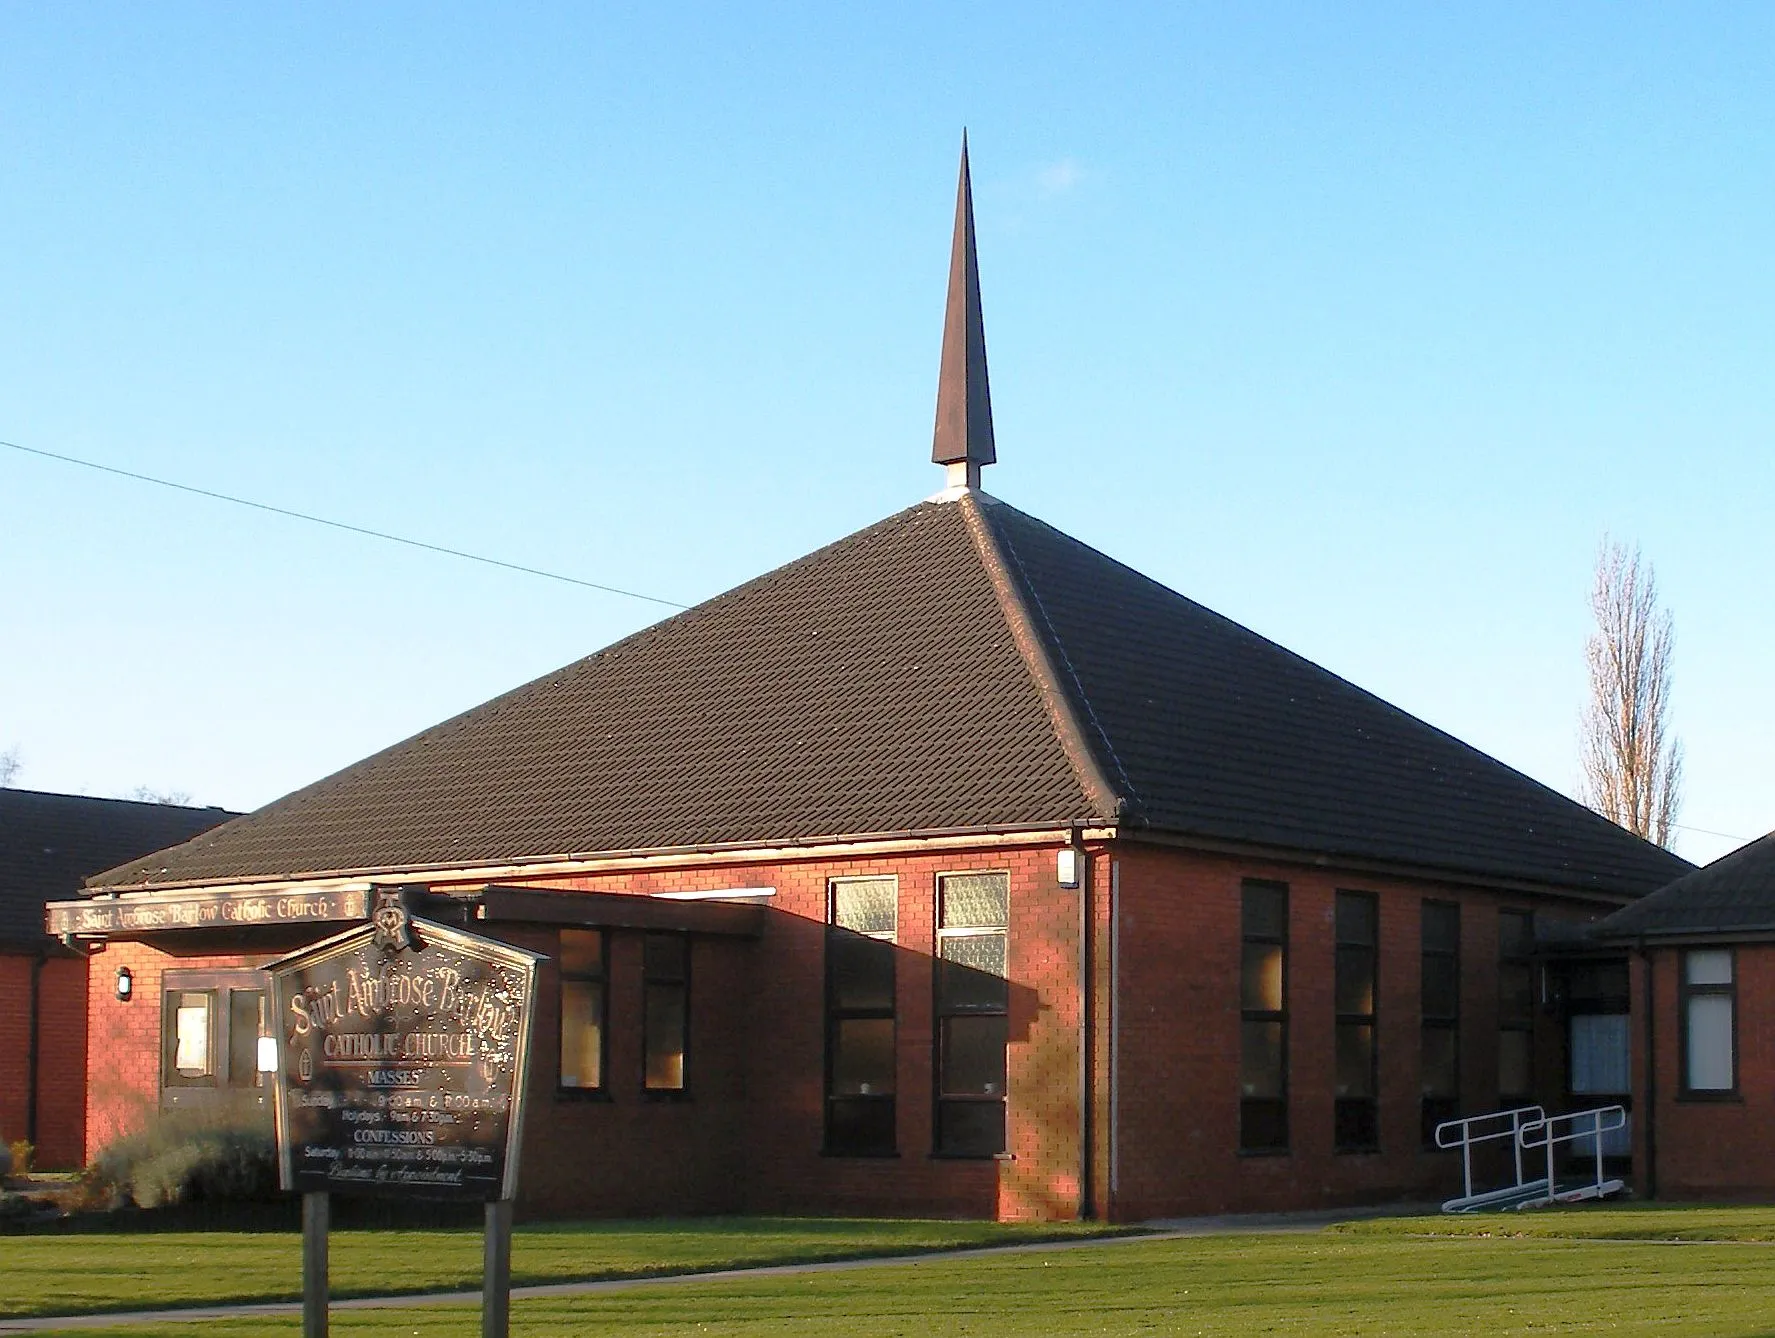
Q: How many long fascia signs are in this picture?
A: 1